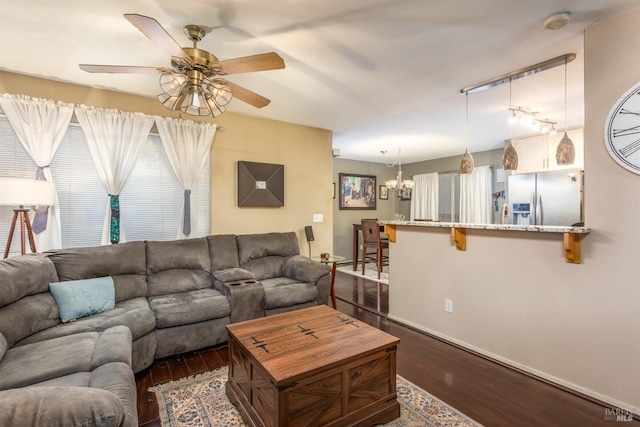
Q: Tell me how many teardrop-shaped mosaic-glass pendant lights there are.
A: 3